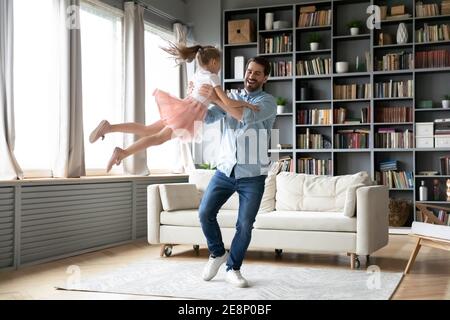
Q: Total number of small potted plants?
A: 4